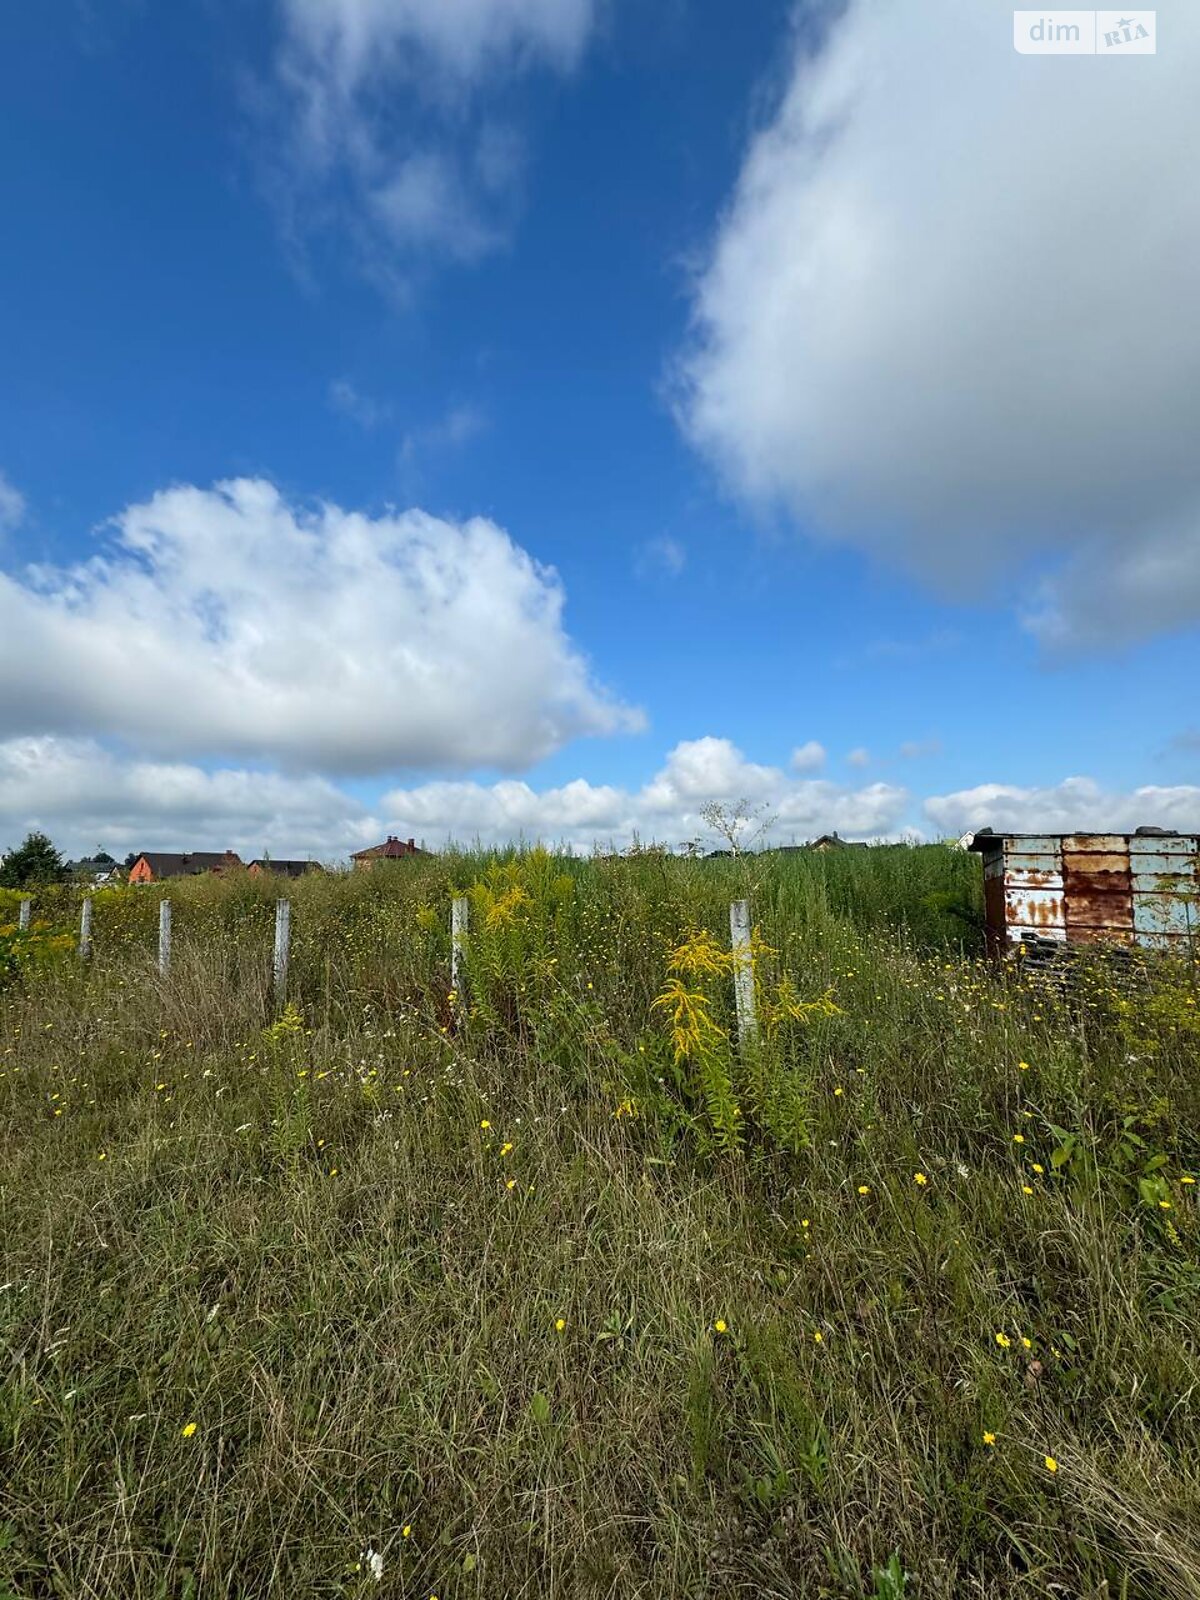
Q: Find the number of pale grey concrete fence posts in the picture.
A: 6